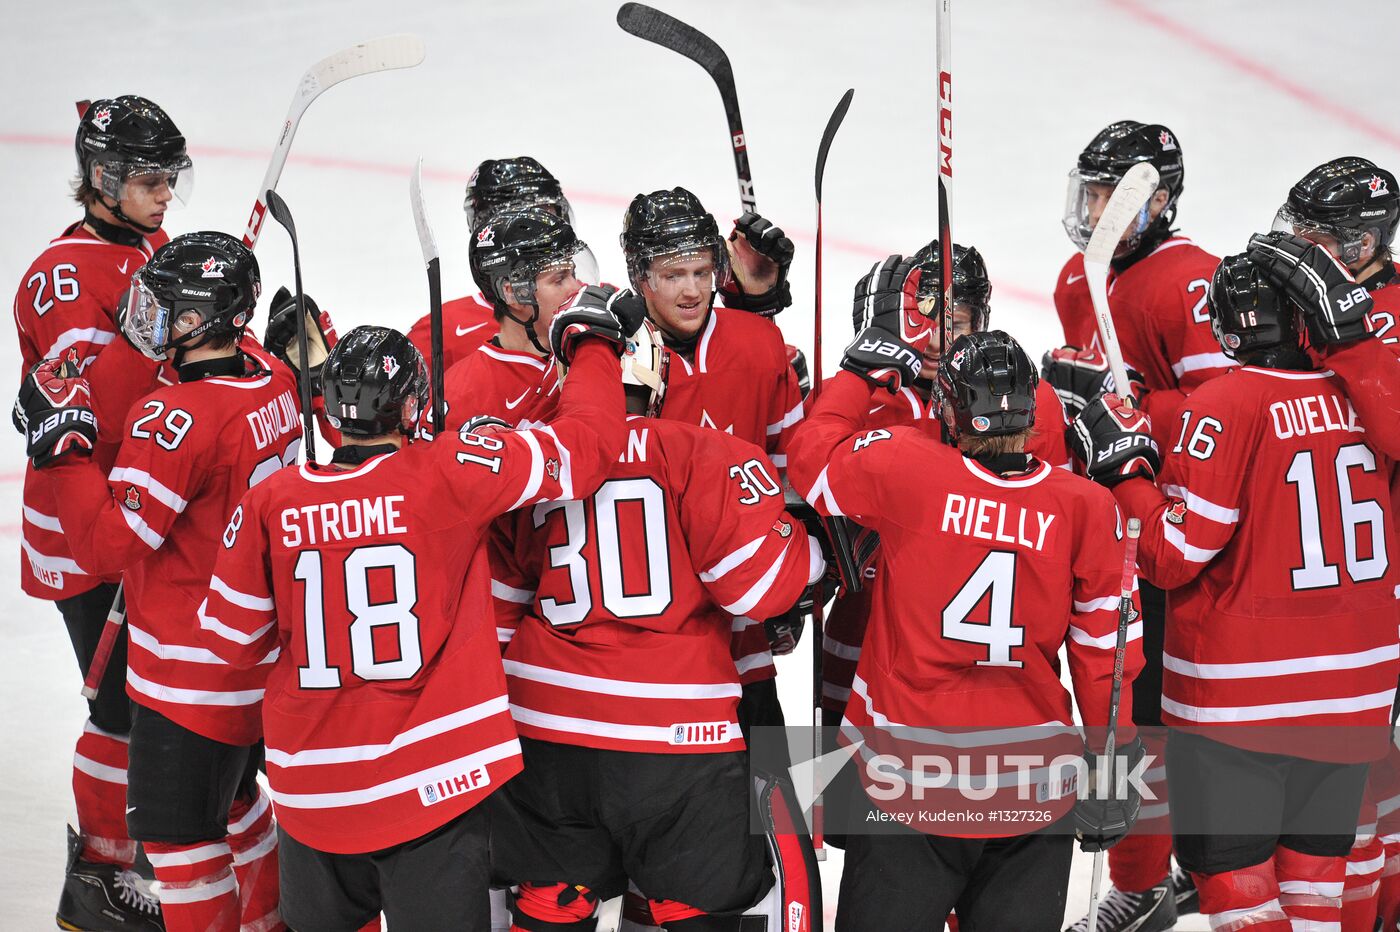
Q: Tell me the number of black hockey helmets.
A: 11